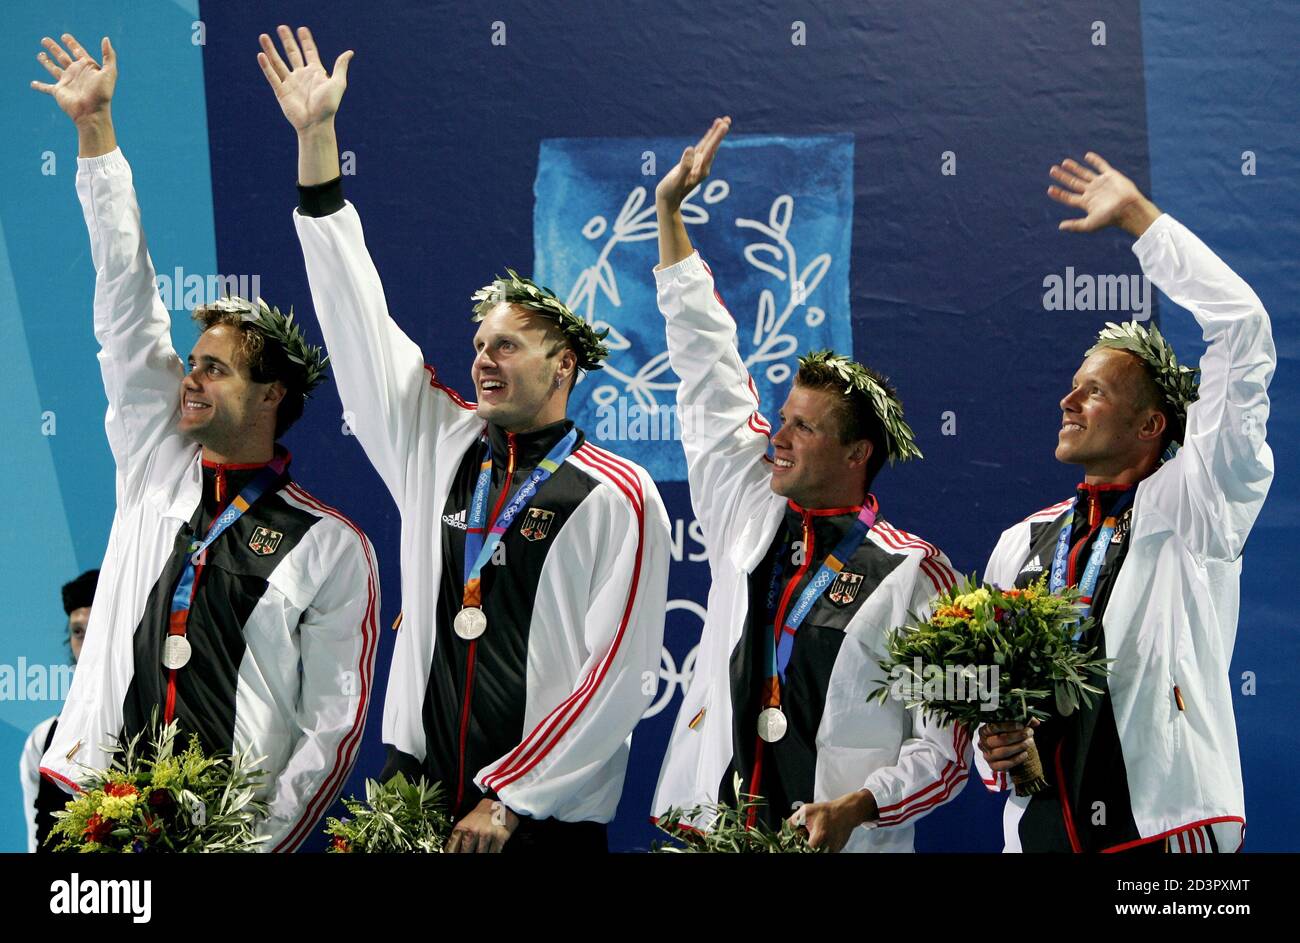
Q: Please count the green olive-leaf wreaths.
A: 4